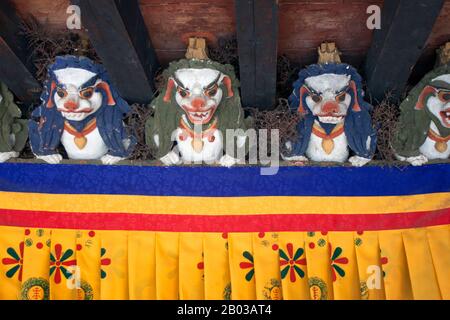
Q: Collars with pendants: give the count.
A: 4